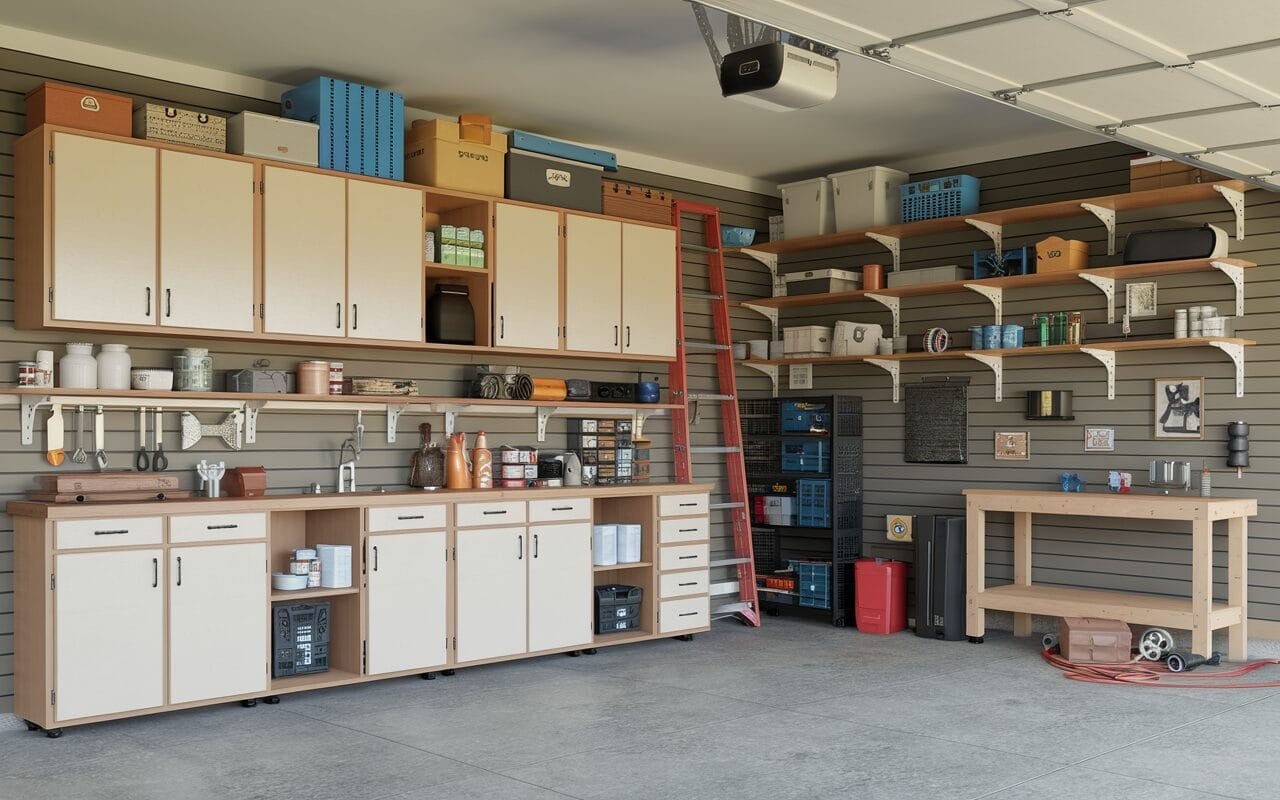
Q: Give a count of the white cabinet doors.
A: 12